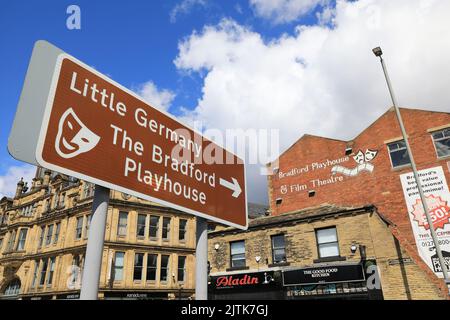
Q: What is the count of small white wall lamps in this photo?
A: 3